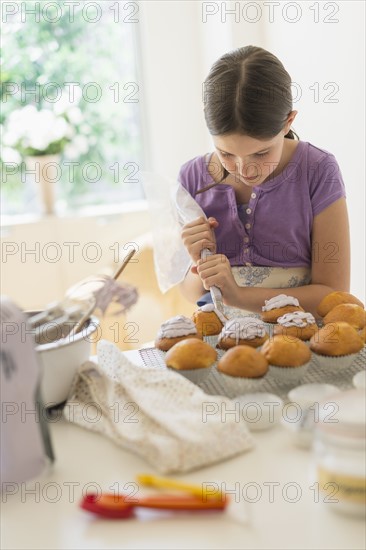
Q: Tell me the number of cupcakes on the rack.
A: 11